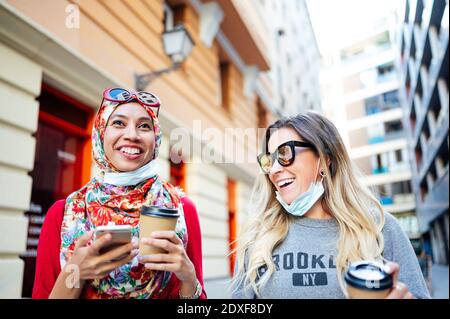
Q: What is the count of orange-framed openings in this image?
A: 3